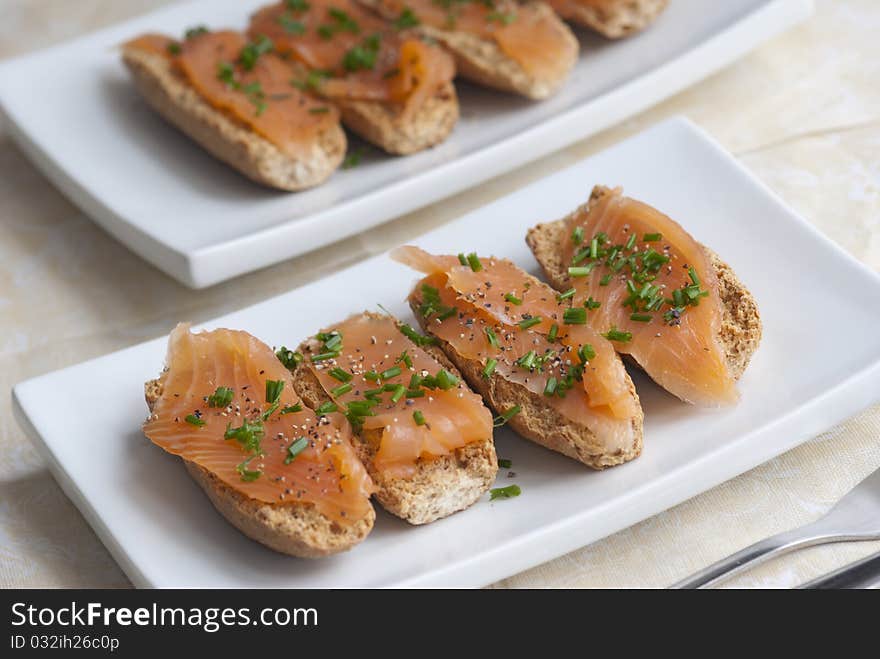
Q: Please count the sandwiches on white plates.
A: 8